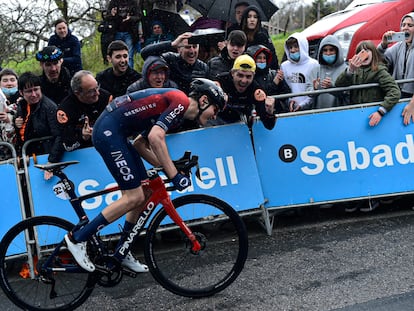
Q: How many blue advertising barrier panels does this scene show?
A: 3